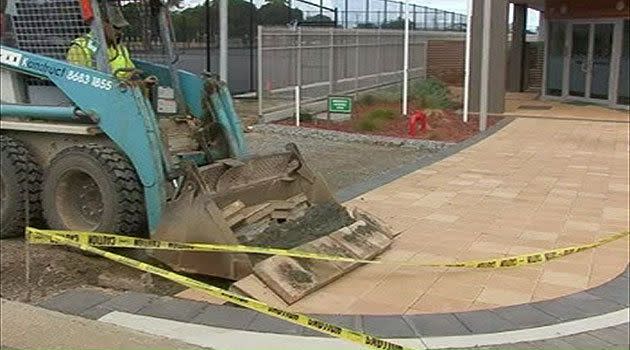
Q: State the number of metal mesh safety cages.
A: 1